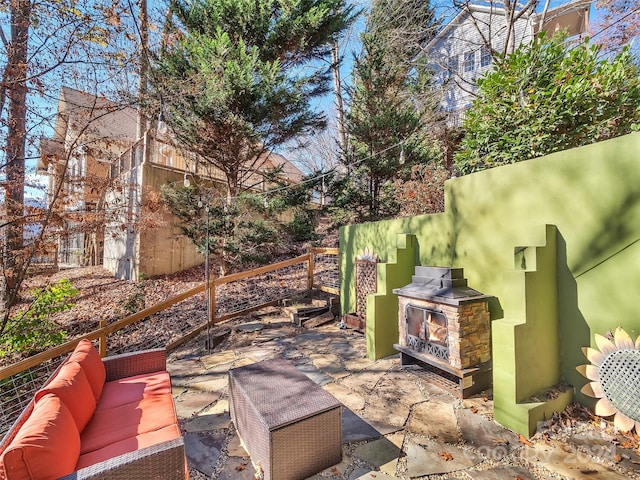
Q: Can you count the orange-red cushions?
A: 6